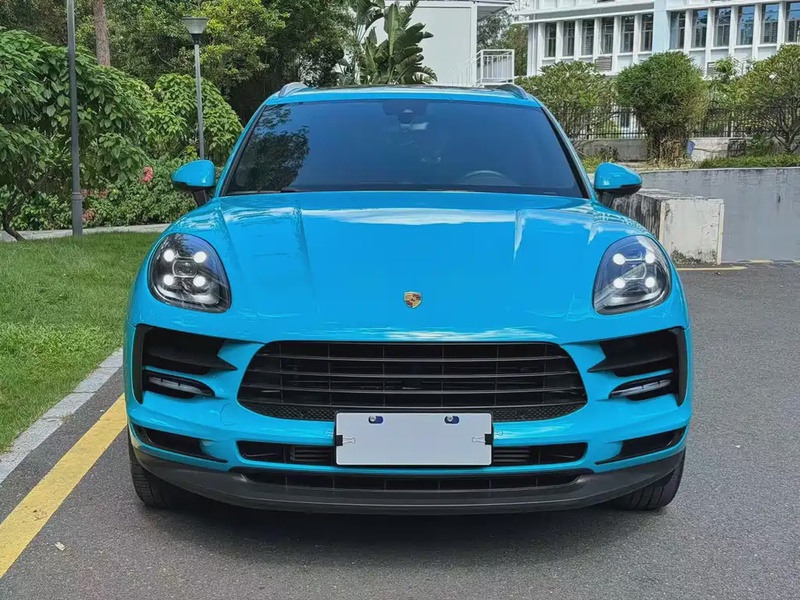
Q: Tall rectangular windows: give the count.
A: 12